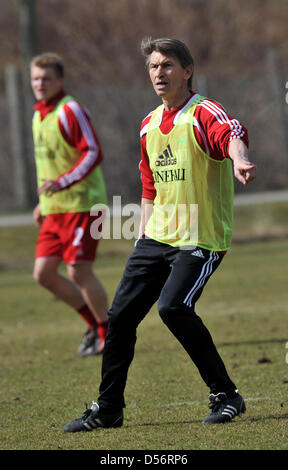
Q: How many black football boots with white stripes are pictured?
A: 2